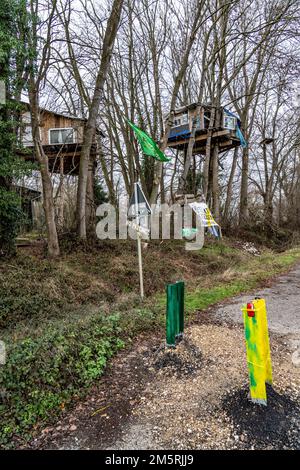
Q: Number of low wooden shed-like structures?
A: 1